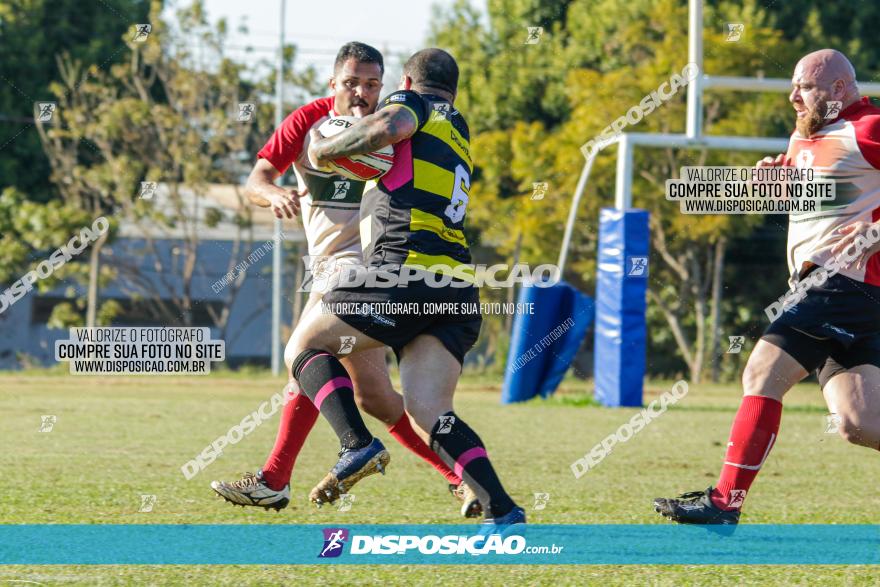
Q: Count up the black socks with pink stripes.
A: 2